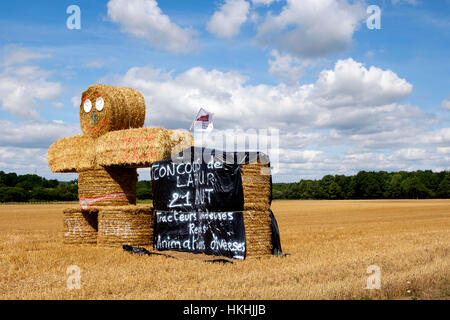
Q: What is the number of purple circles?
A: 0